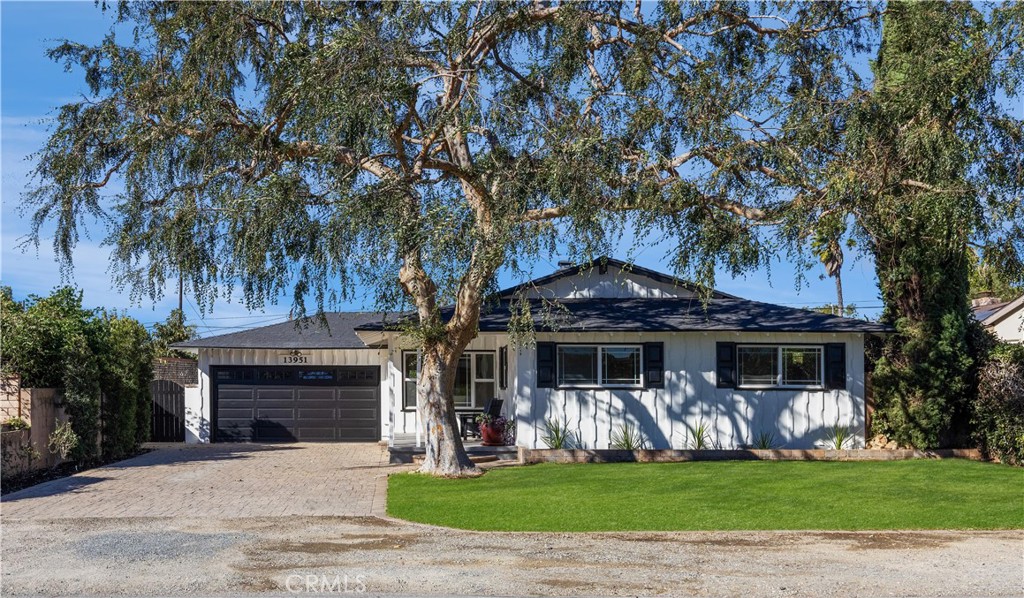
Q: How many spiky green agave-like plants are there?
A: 5